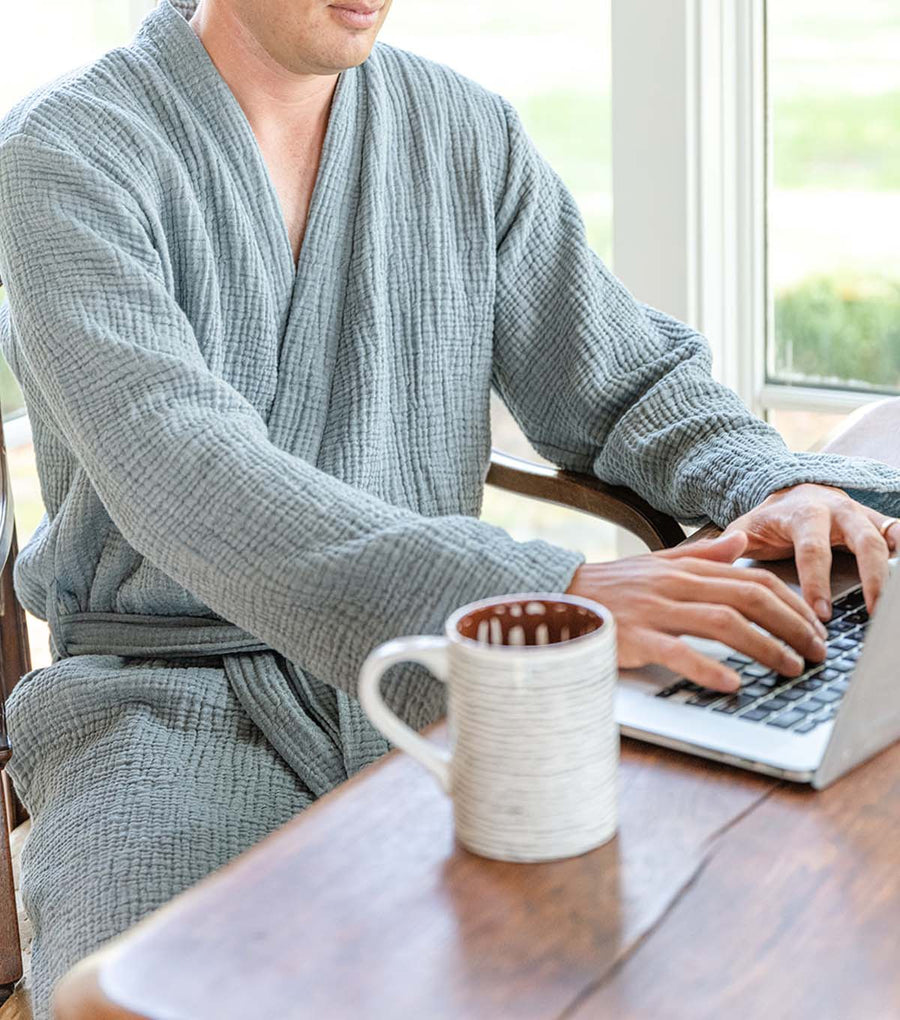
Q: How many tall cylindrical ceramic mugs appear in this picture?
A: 1